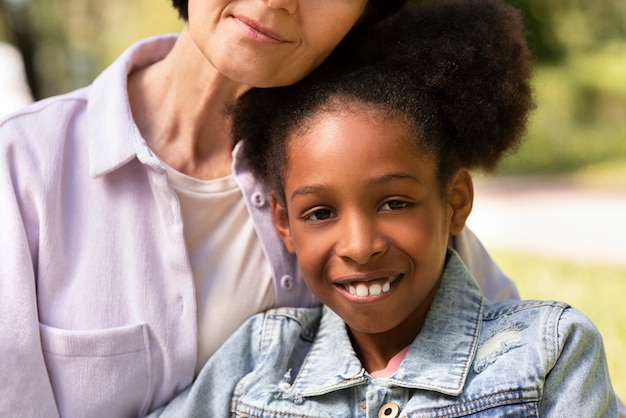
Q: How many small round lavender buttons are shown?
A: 2